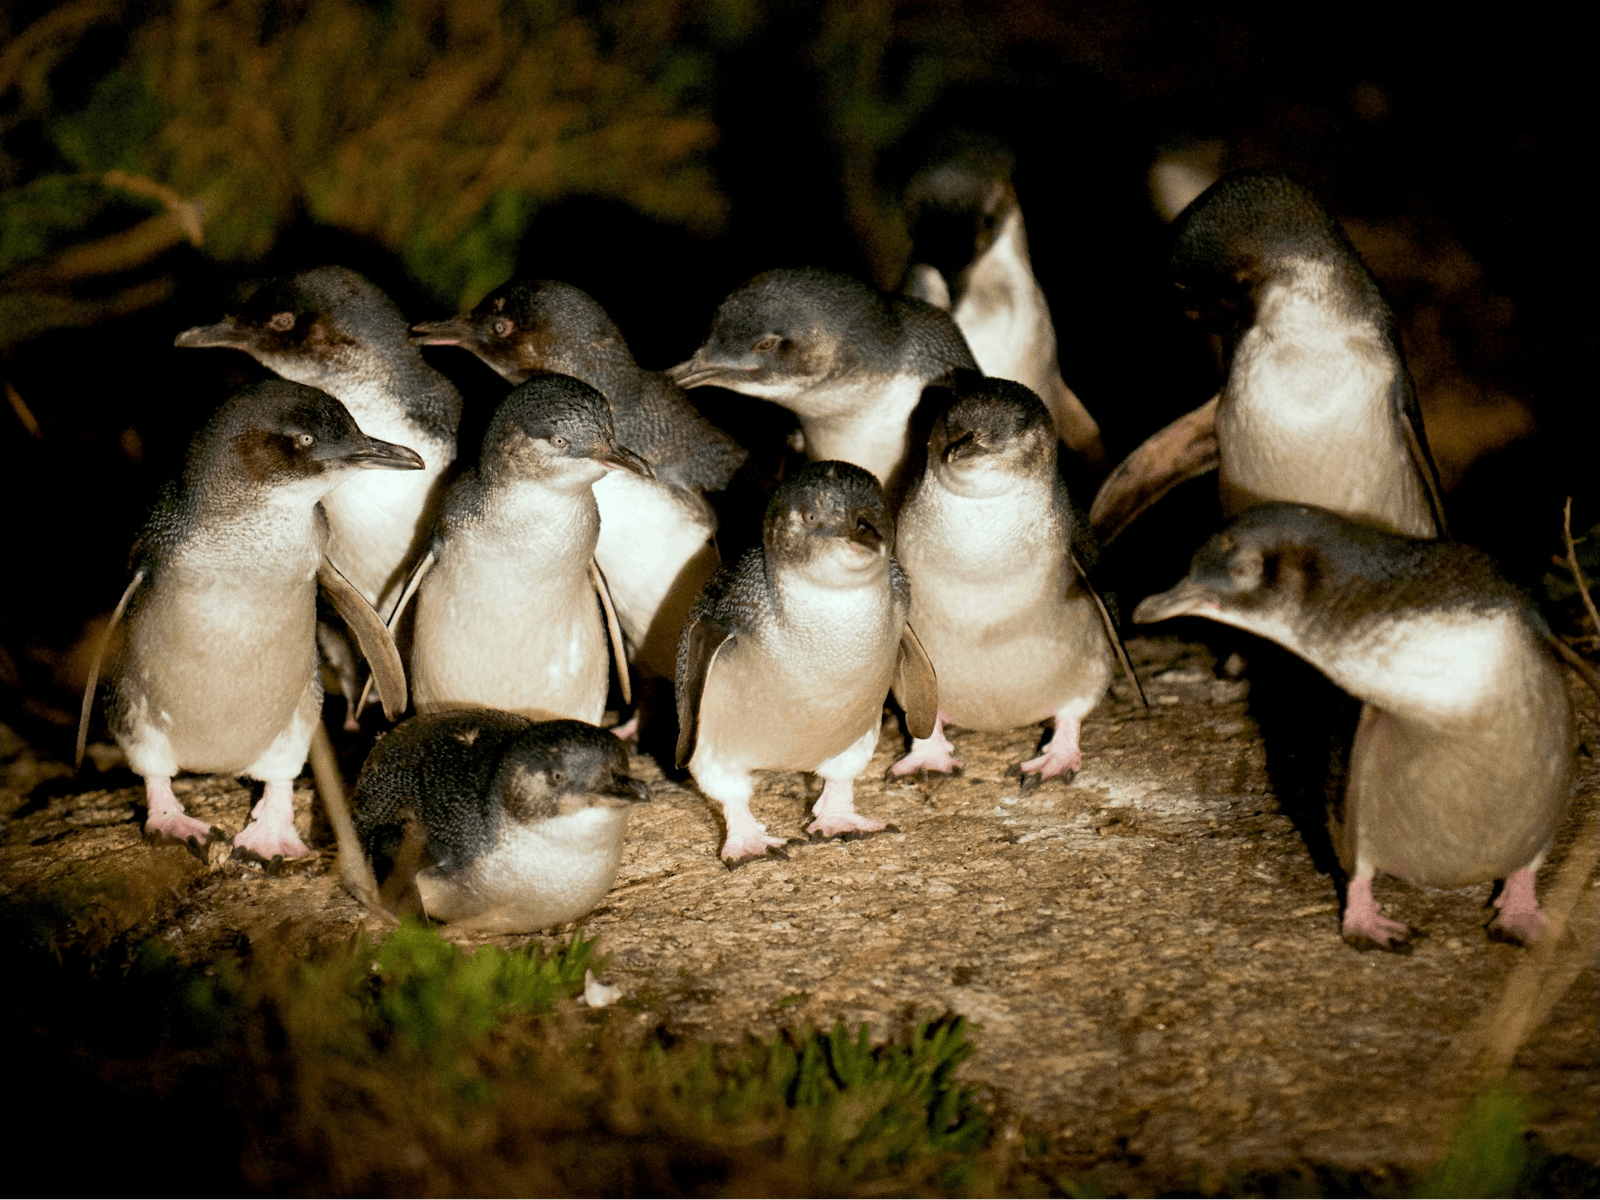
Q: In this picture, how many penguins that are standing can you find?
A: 10